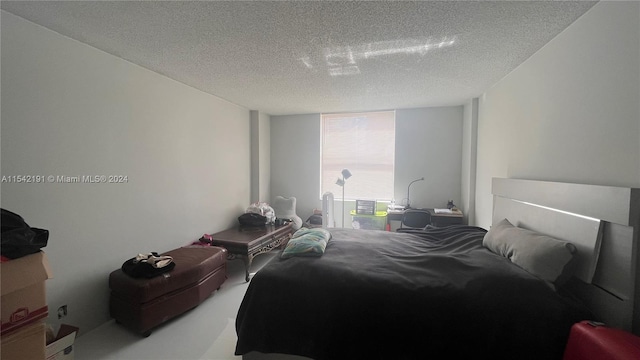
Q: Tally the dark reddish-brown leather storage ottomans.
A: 1